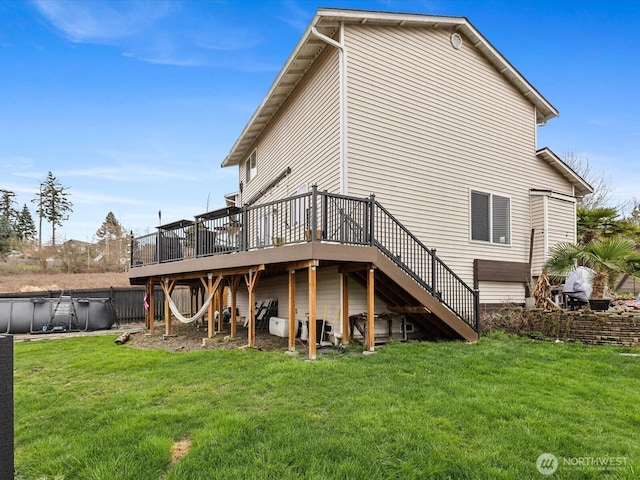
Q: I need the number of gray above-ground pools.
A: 1